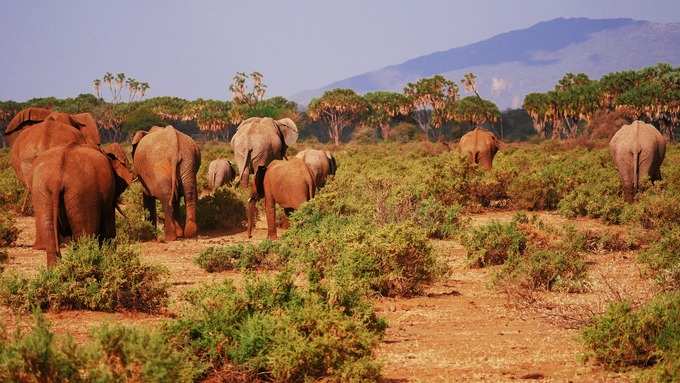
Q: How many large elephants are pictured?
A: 6